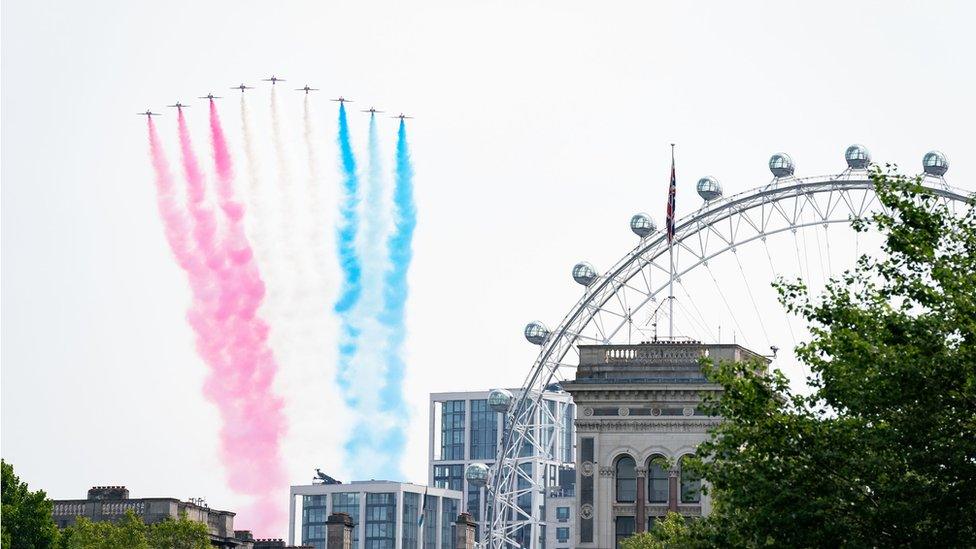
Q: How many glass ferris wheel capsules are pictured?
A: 9